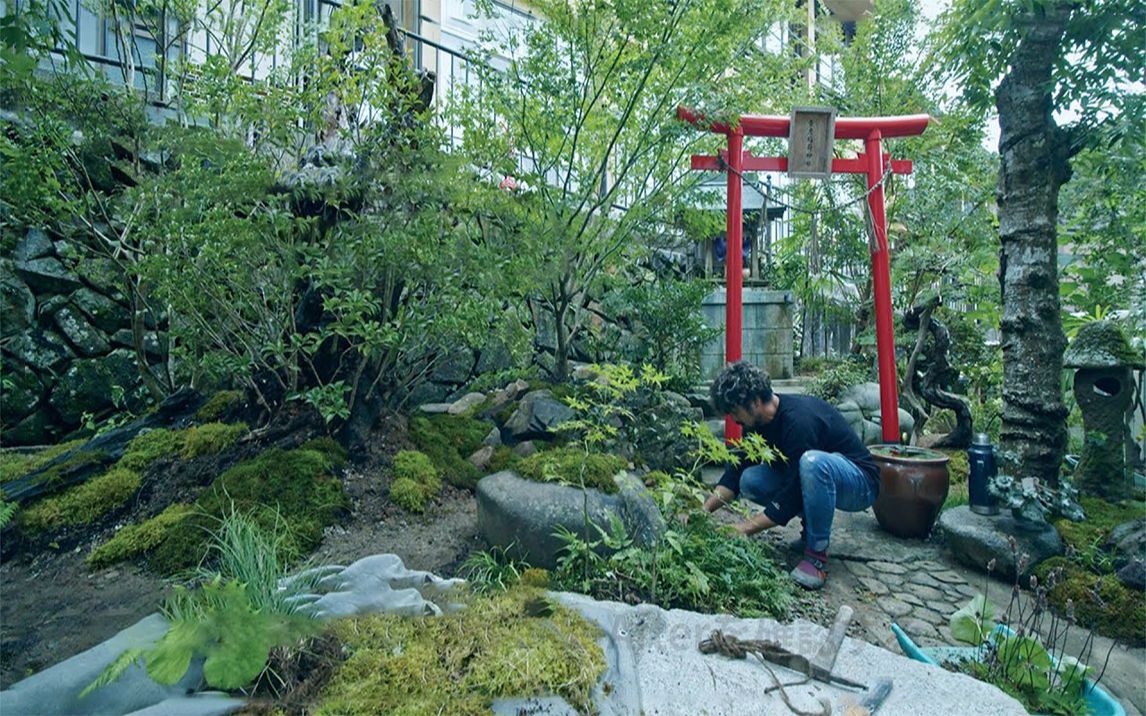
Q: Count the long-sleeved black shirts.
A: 1